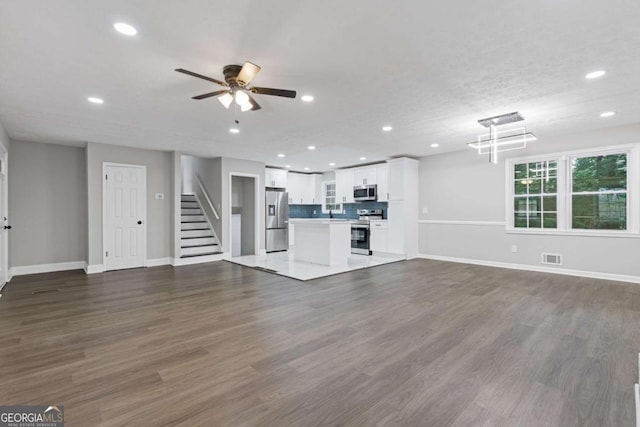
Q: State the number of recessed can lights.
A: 14